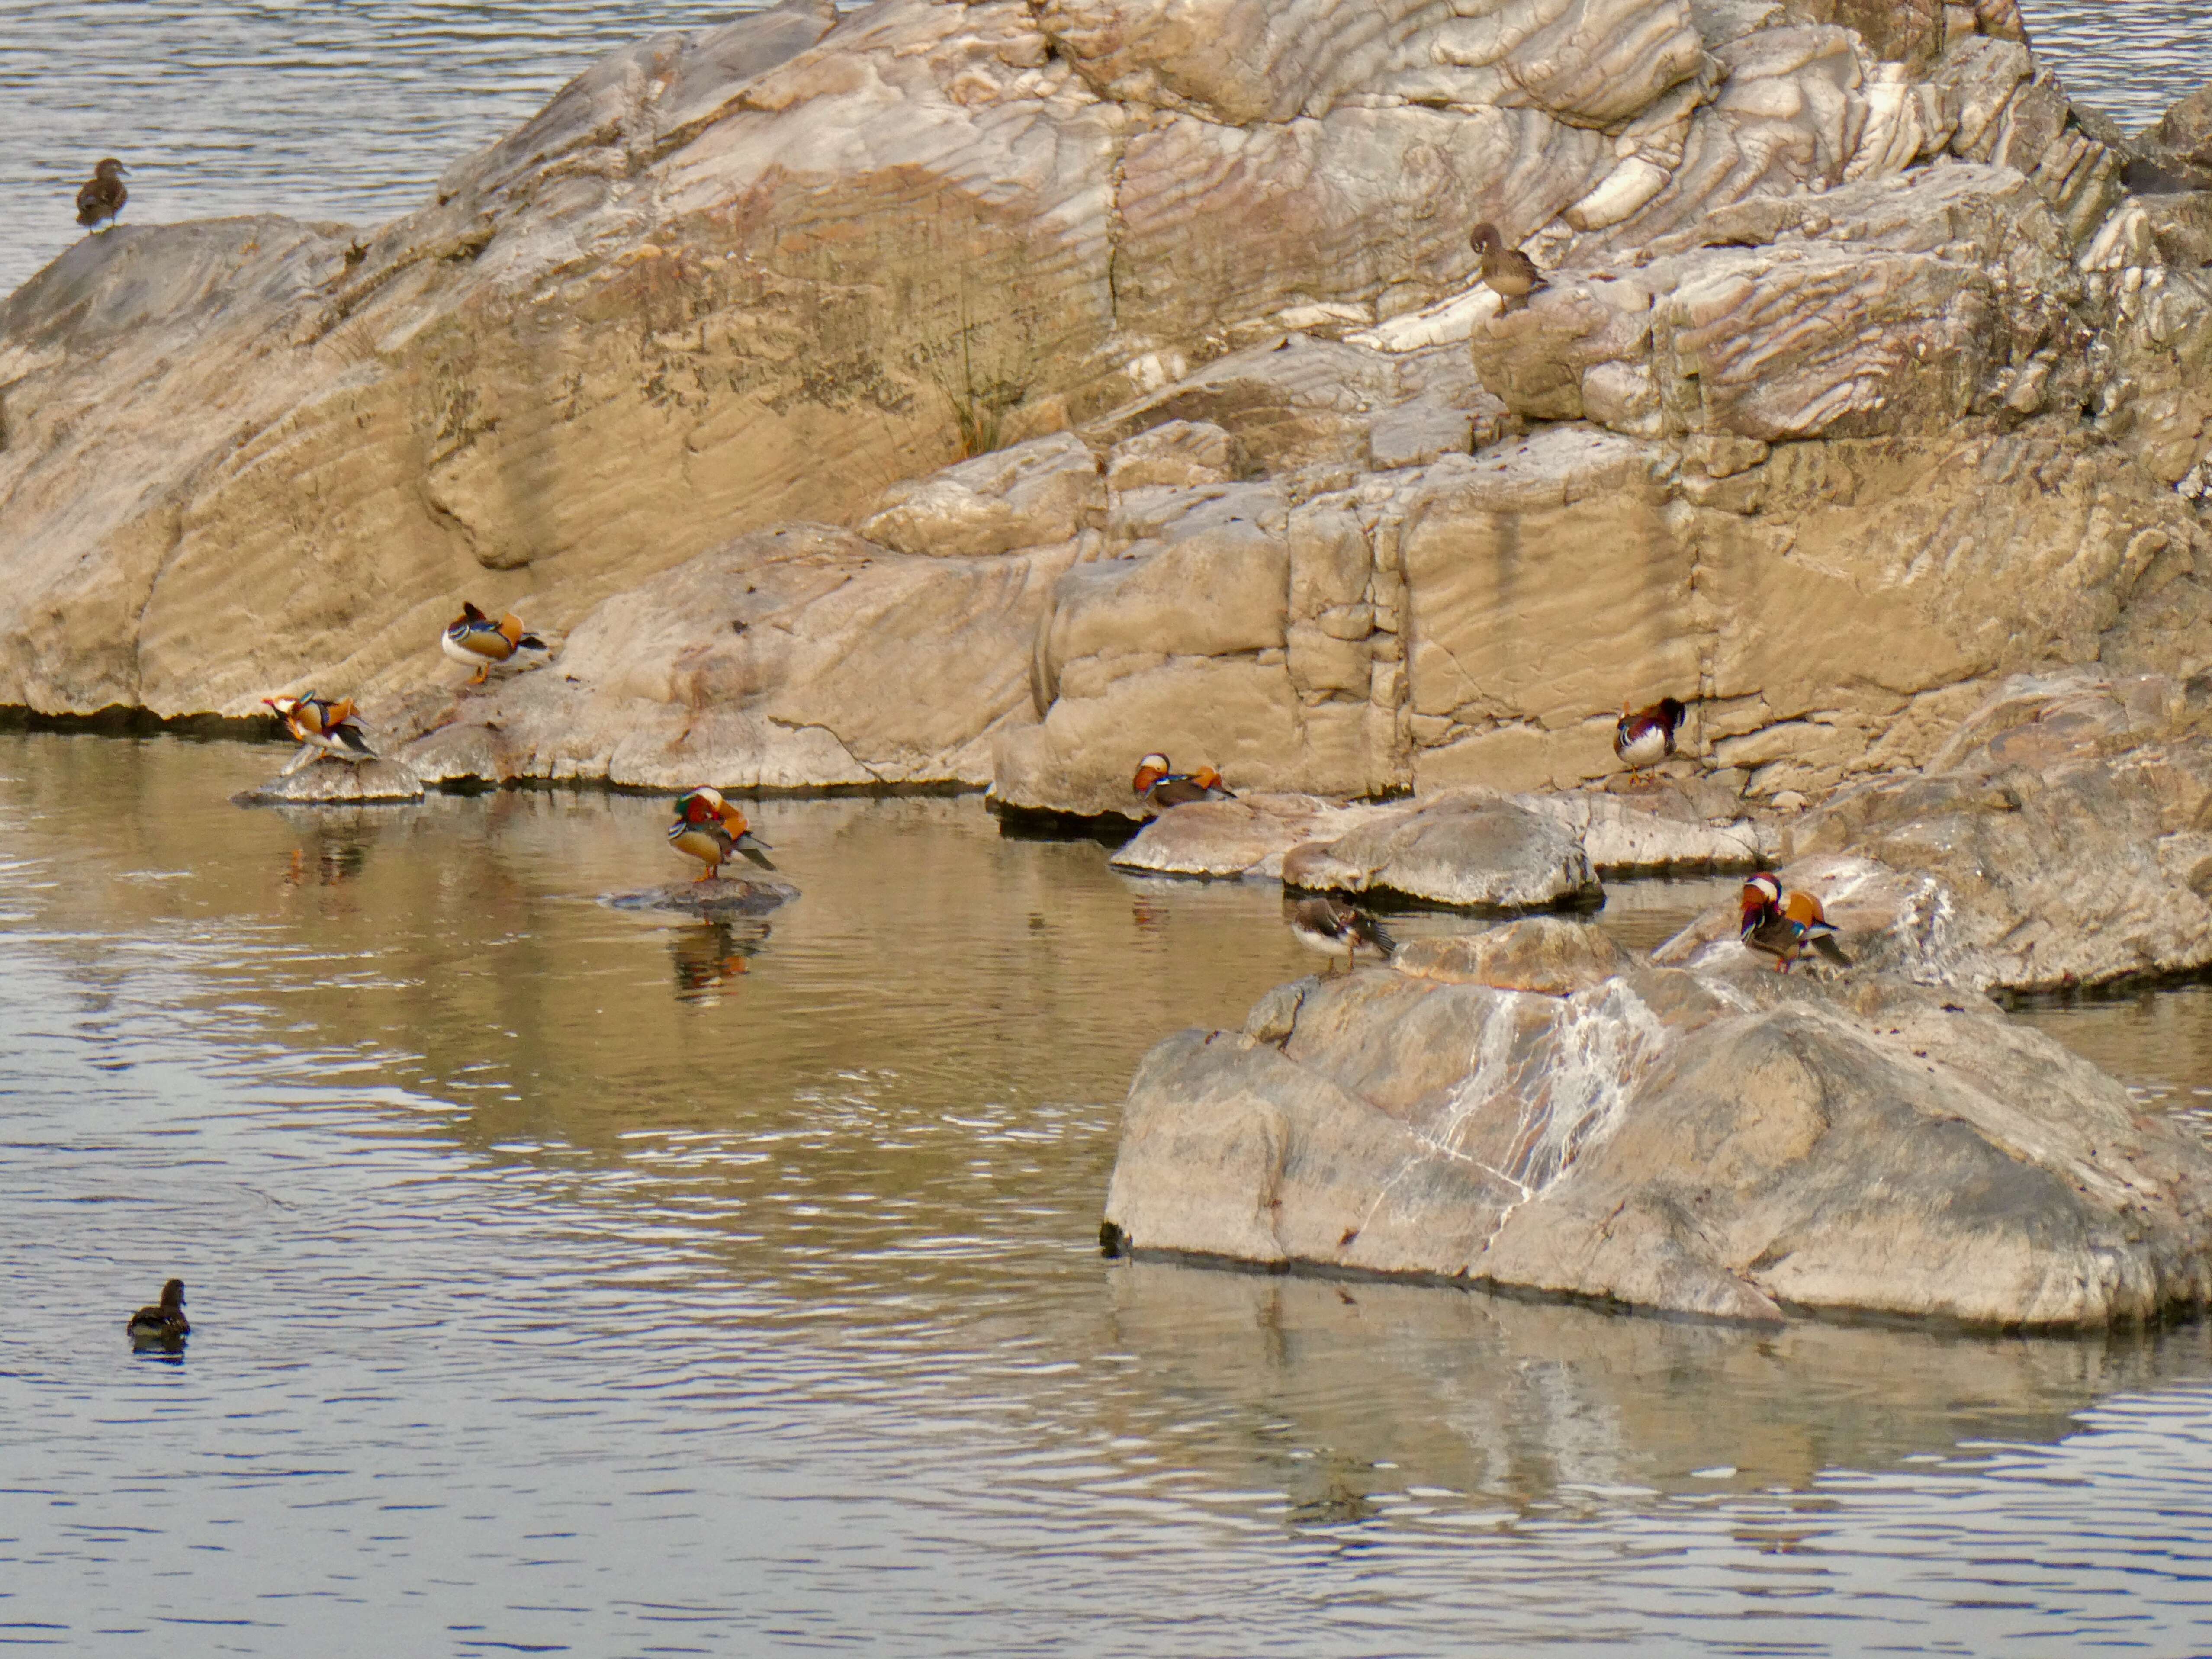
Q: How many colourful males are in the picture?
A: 6